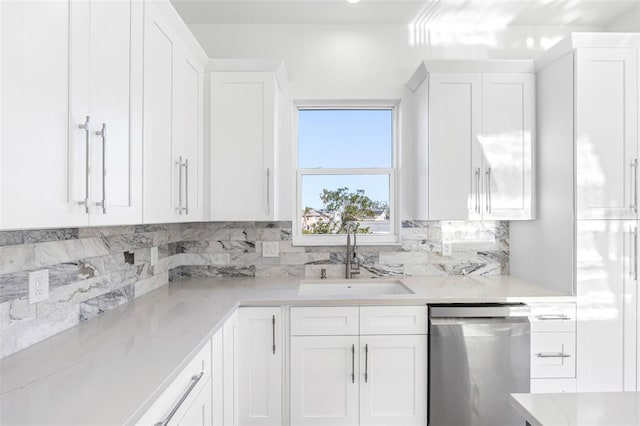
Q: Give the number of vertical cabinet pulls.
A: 12